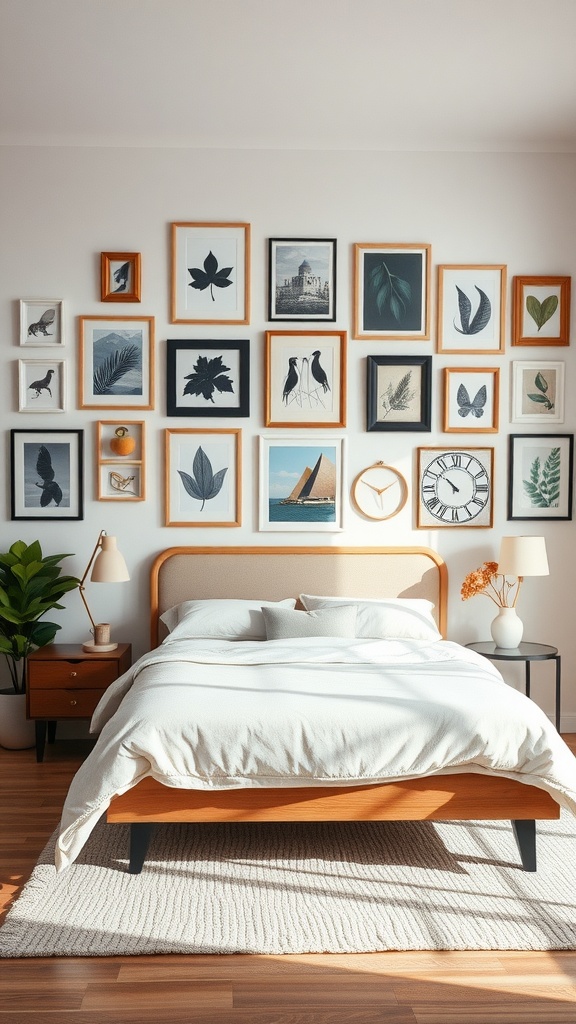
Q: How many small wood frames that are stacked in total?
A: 2